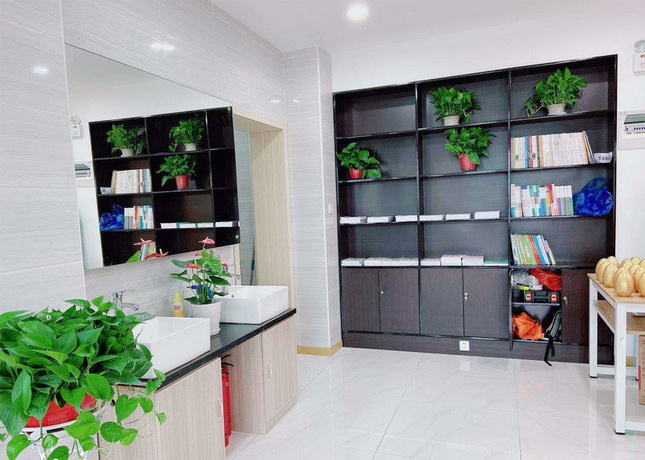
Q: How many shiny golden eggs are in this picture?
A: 13